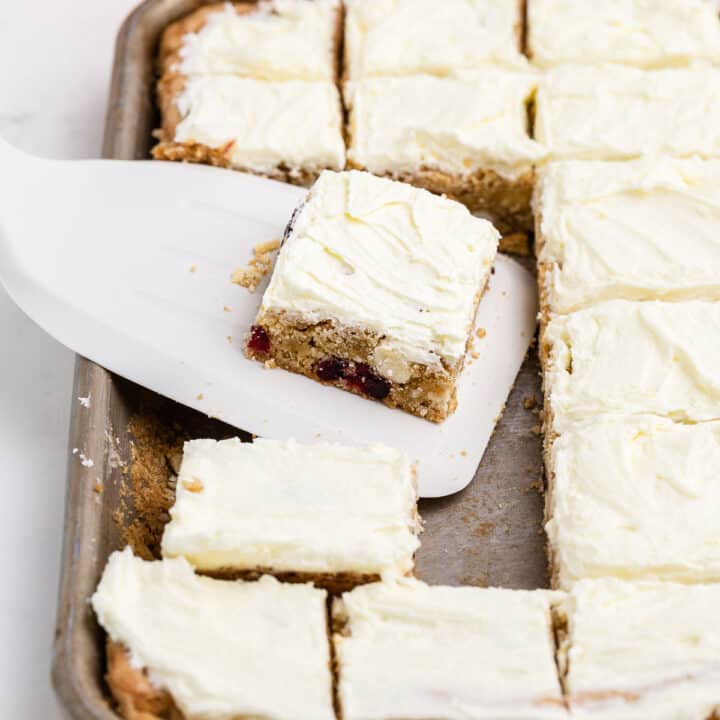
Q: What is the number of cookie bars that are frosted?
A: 14